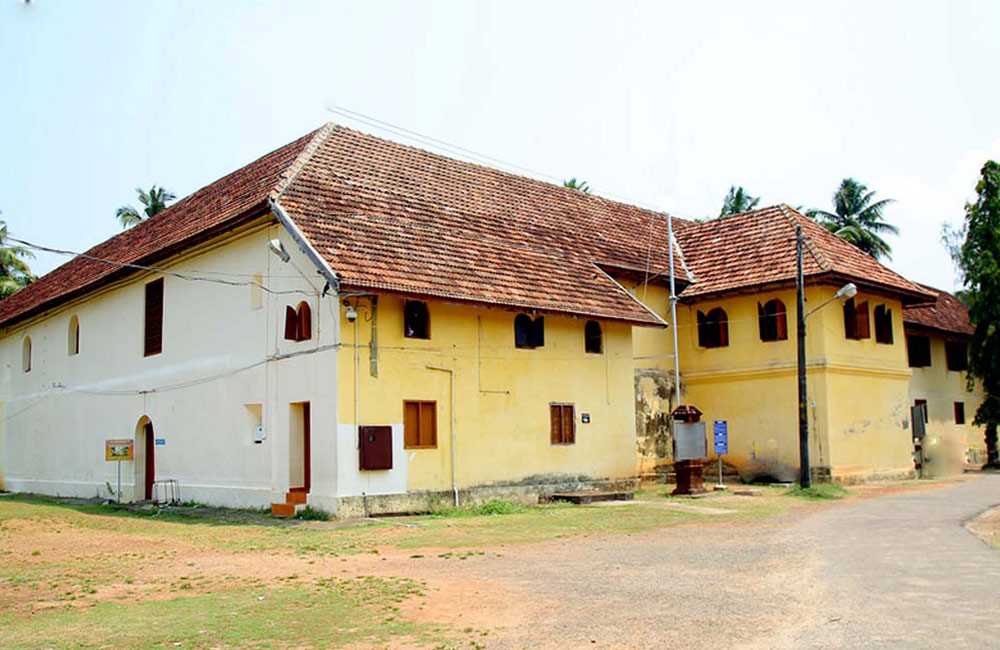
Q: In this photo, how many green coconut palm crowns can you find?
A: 5